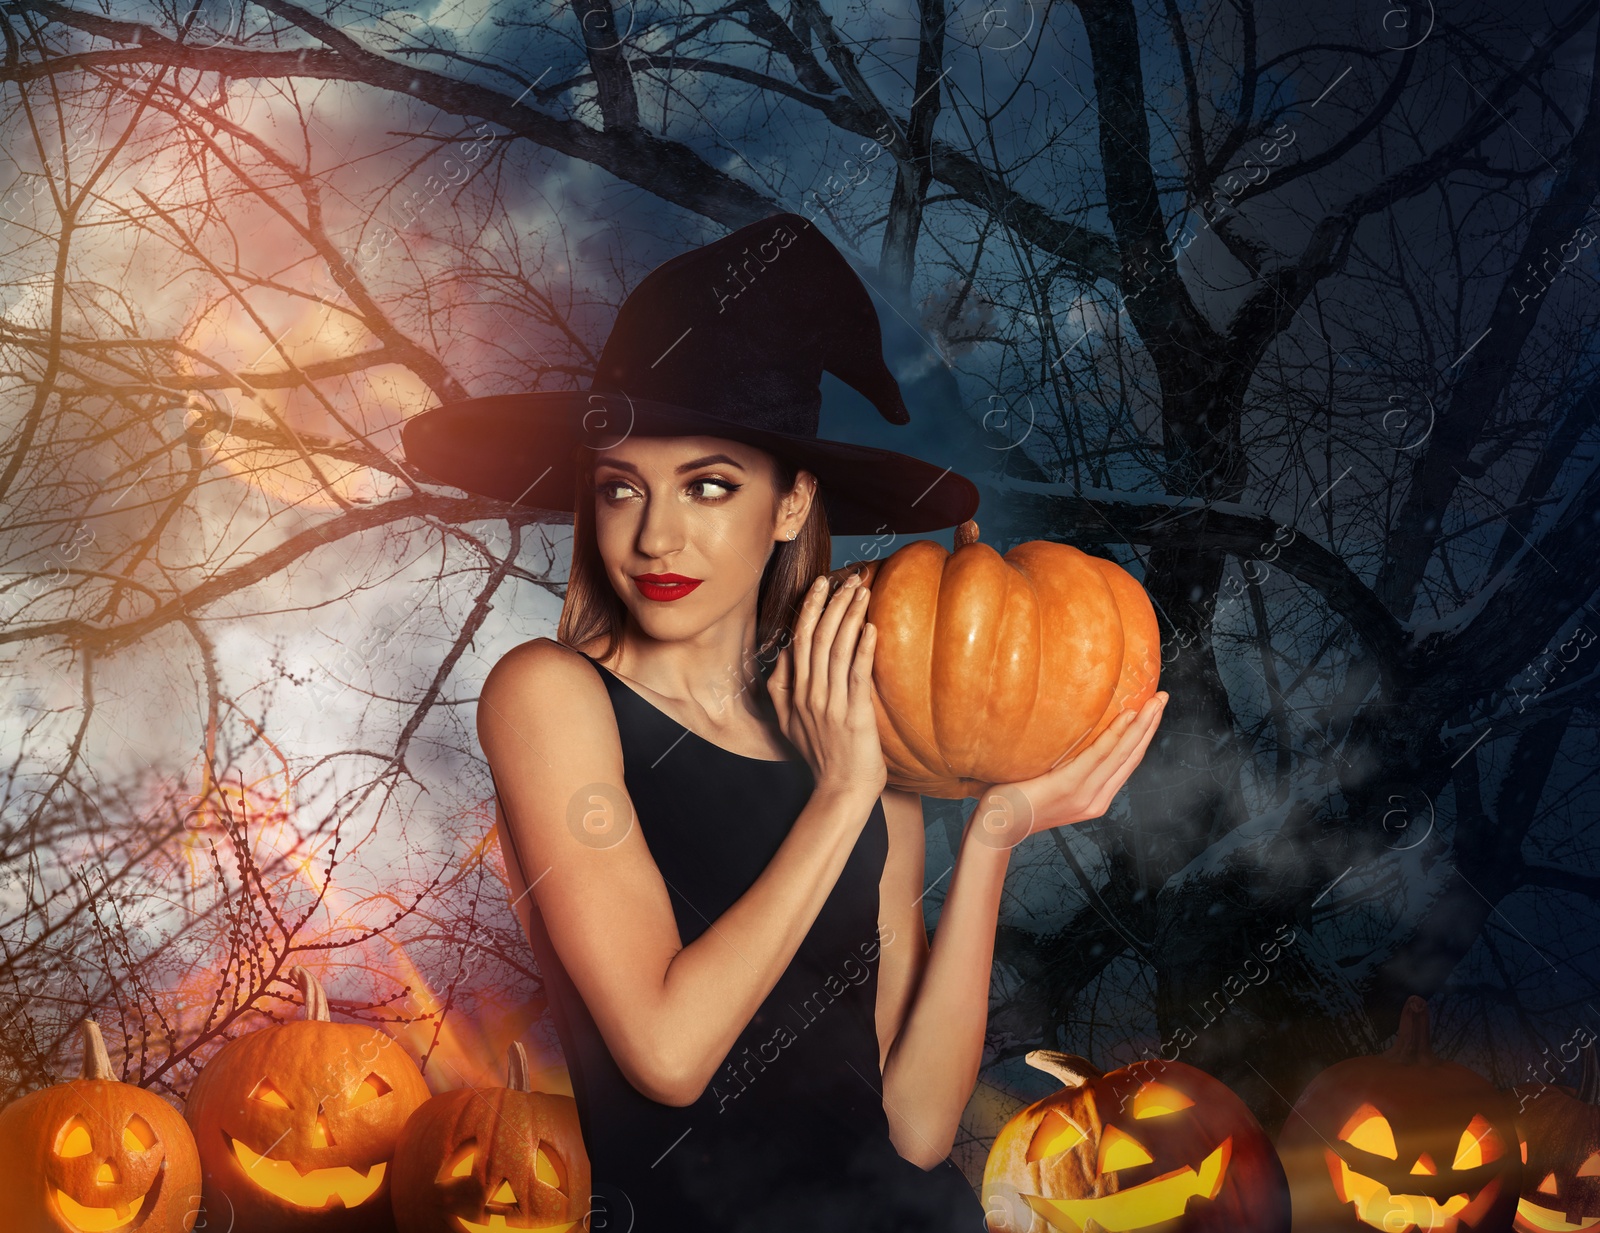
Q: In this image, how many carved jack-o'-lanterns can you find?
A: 6